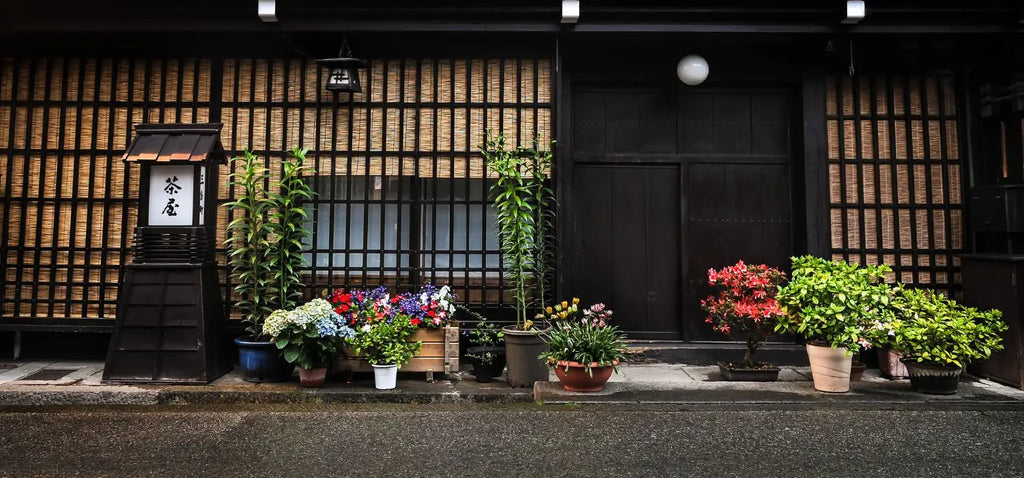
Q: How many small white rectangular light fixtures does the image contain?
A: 3